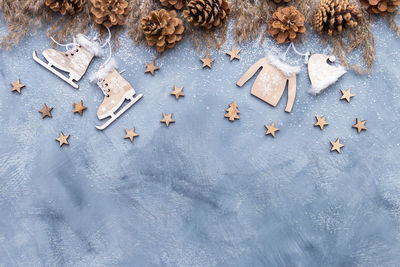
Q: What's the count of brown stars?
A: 15